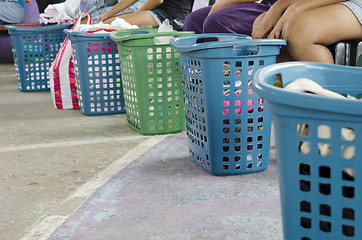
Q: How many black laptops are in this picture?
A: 0